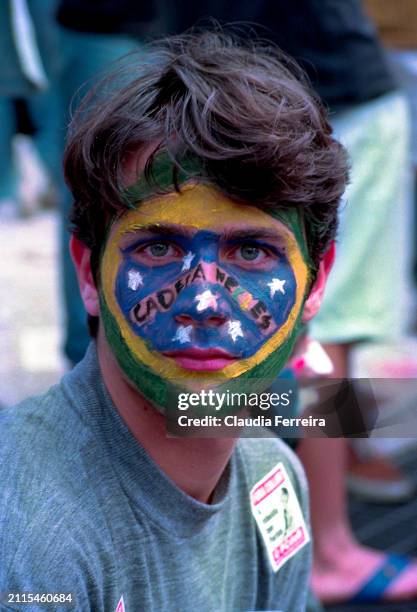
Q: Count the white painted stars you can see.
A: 6